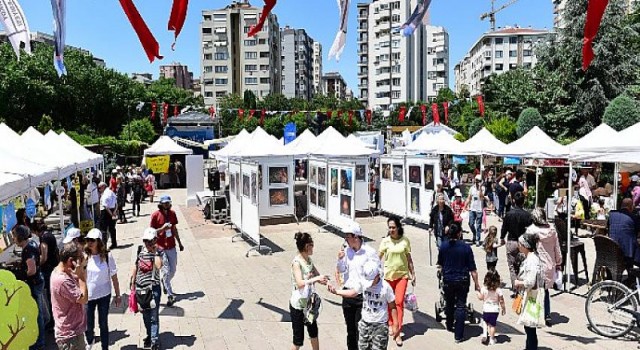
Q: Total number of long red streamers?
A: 4